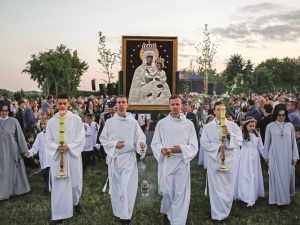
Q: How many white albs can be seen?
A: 4